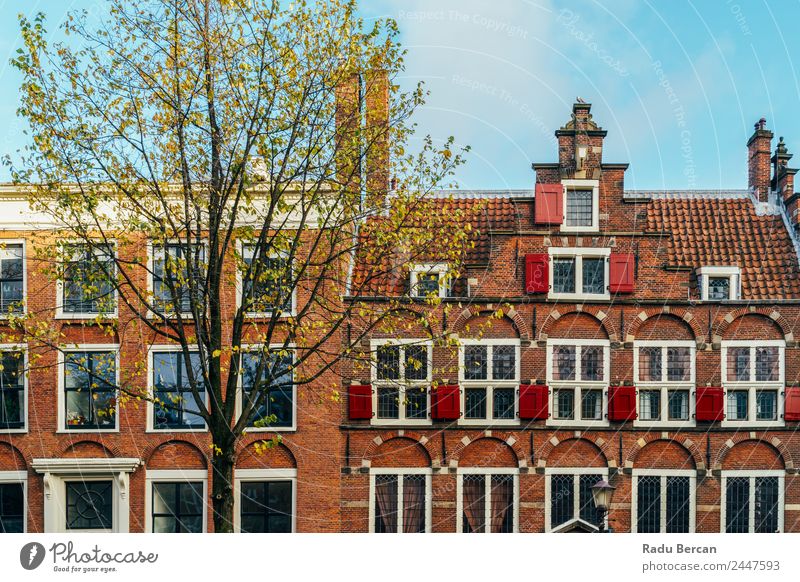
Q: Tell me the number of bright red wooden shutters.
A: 9